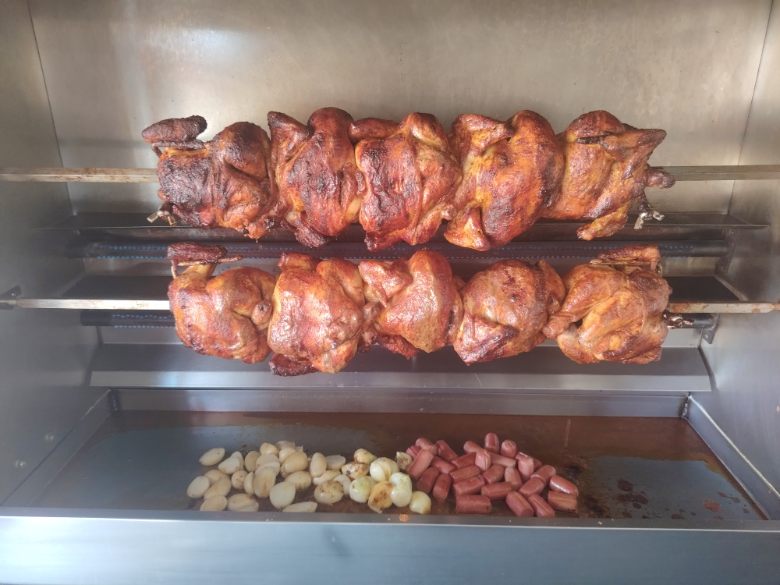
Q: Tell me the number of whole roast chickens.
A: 10